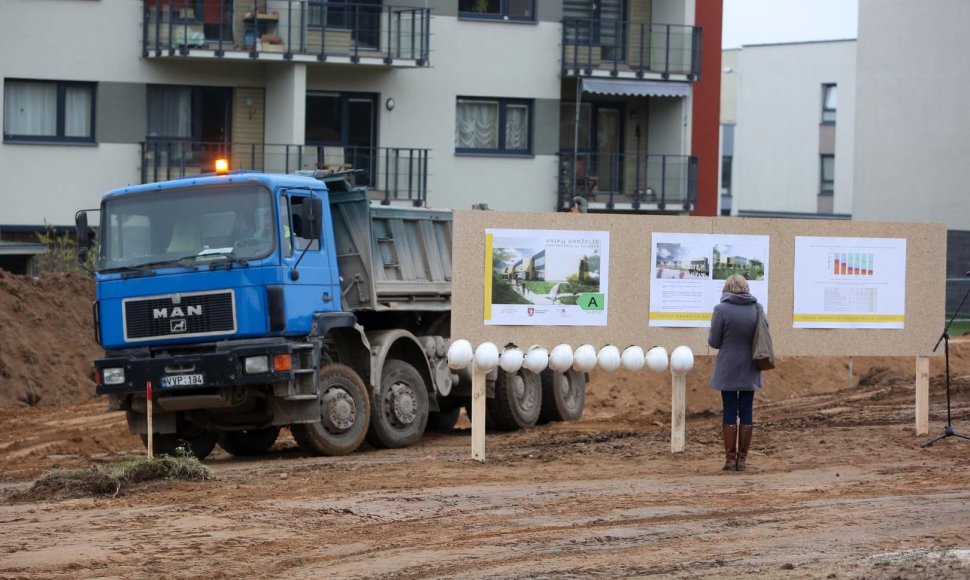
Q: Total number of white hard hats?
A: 10